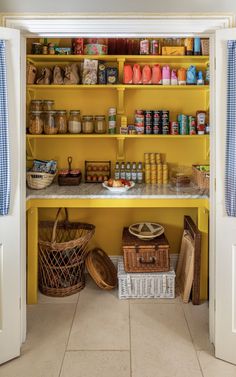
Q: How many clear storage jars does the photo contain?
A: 8